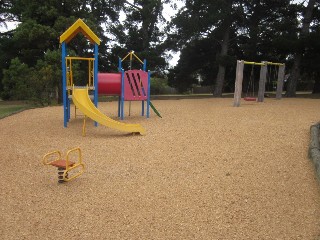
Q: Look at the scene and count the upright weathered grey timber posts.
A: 3